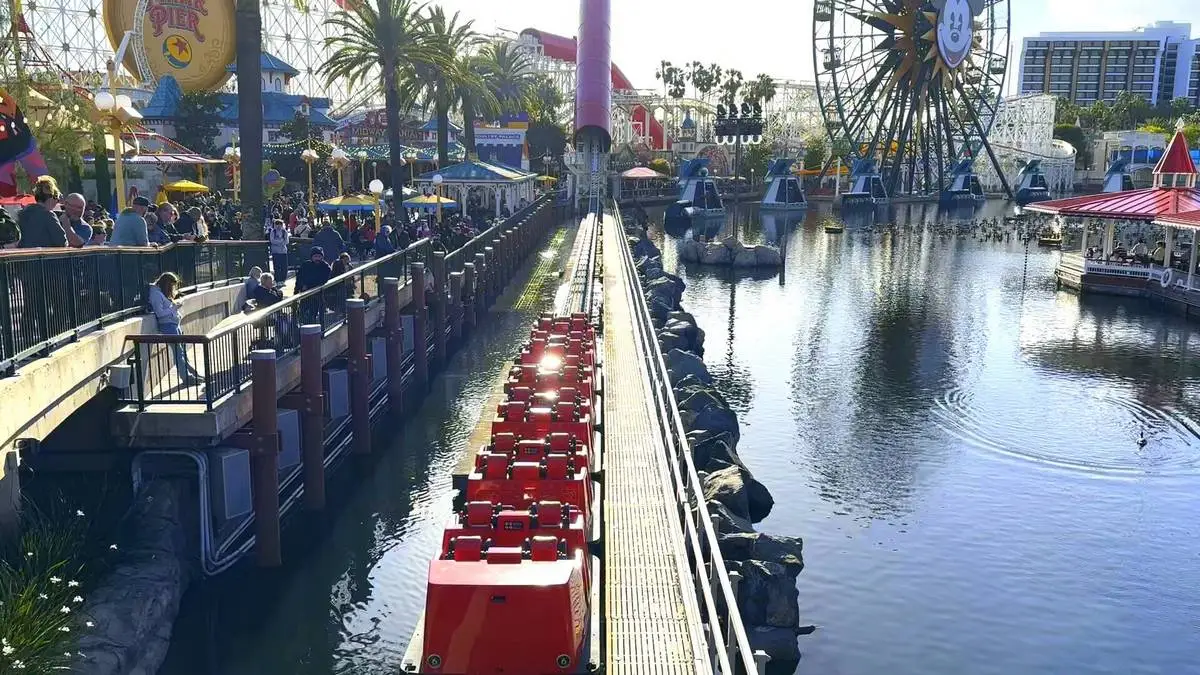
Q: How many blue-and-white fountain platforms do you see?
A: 6